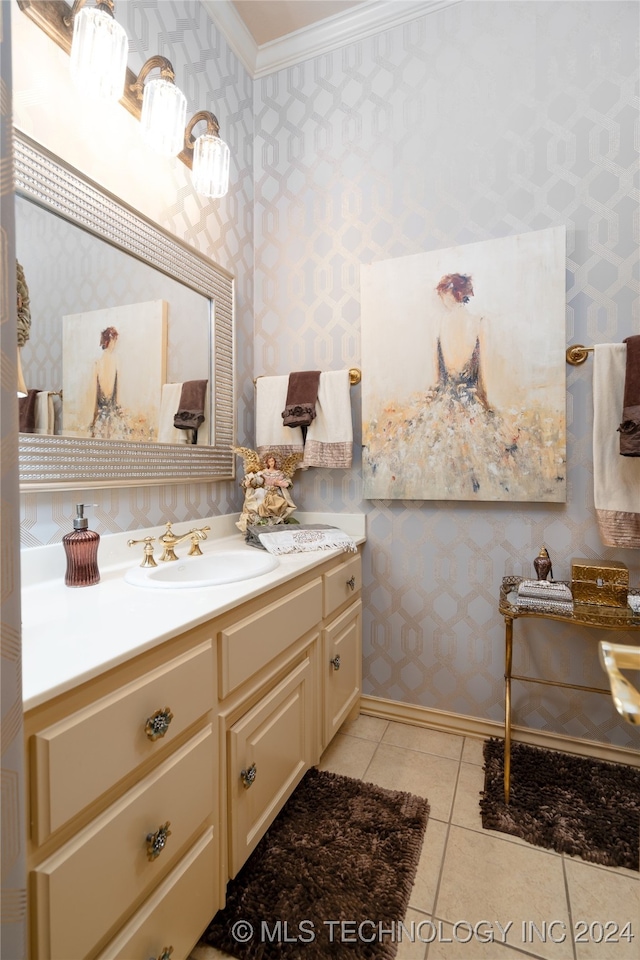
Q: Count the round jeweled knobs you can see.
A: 6